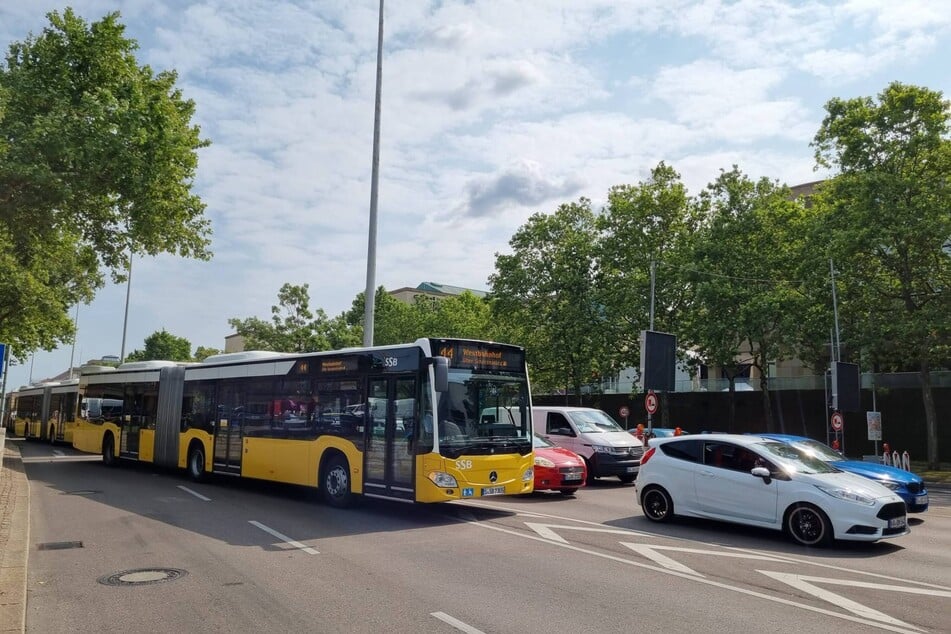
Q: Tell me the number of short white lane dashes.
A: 3